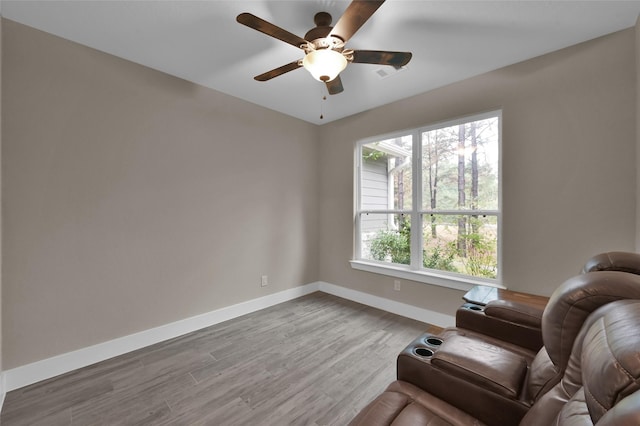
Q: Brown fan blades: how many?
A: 5